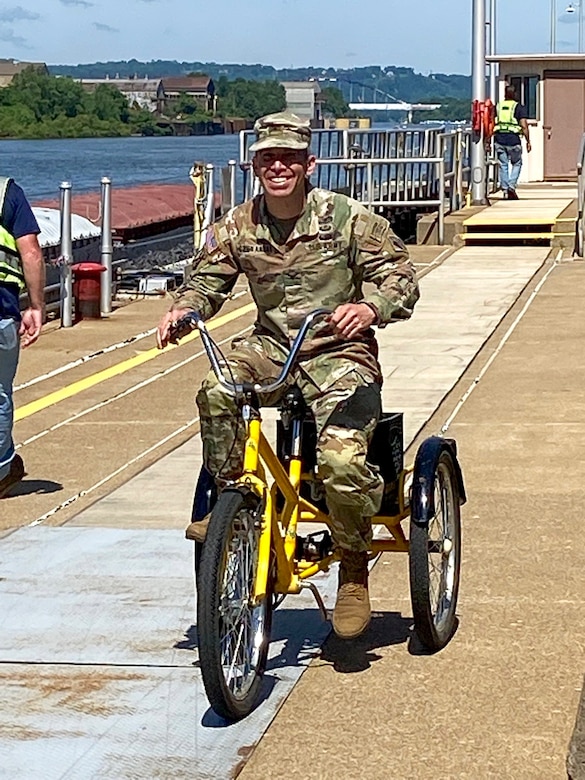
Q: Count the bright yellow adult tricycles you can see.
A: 1